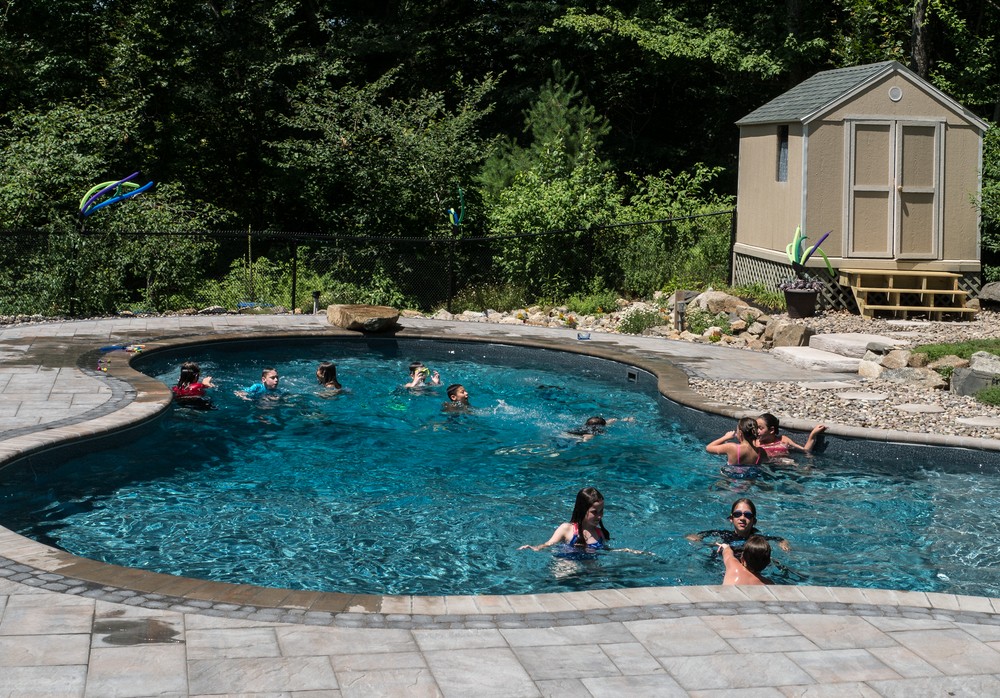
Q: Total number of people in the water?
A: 11